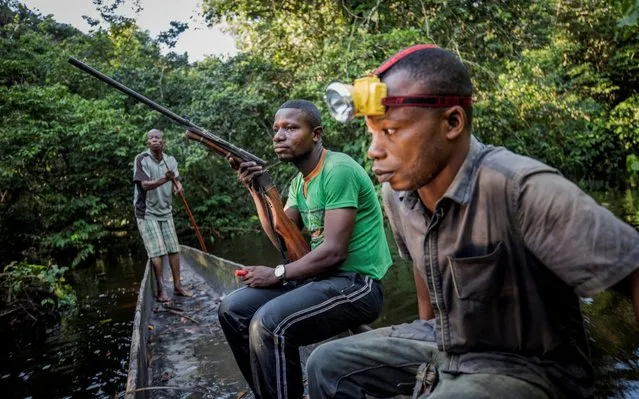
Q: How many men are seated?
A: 2